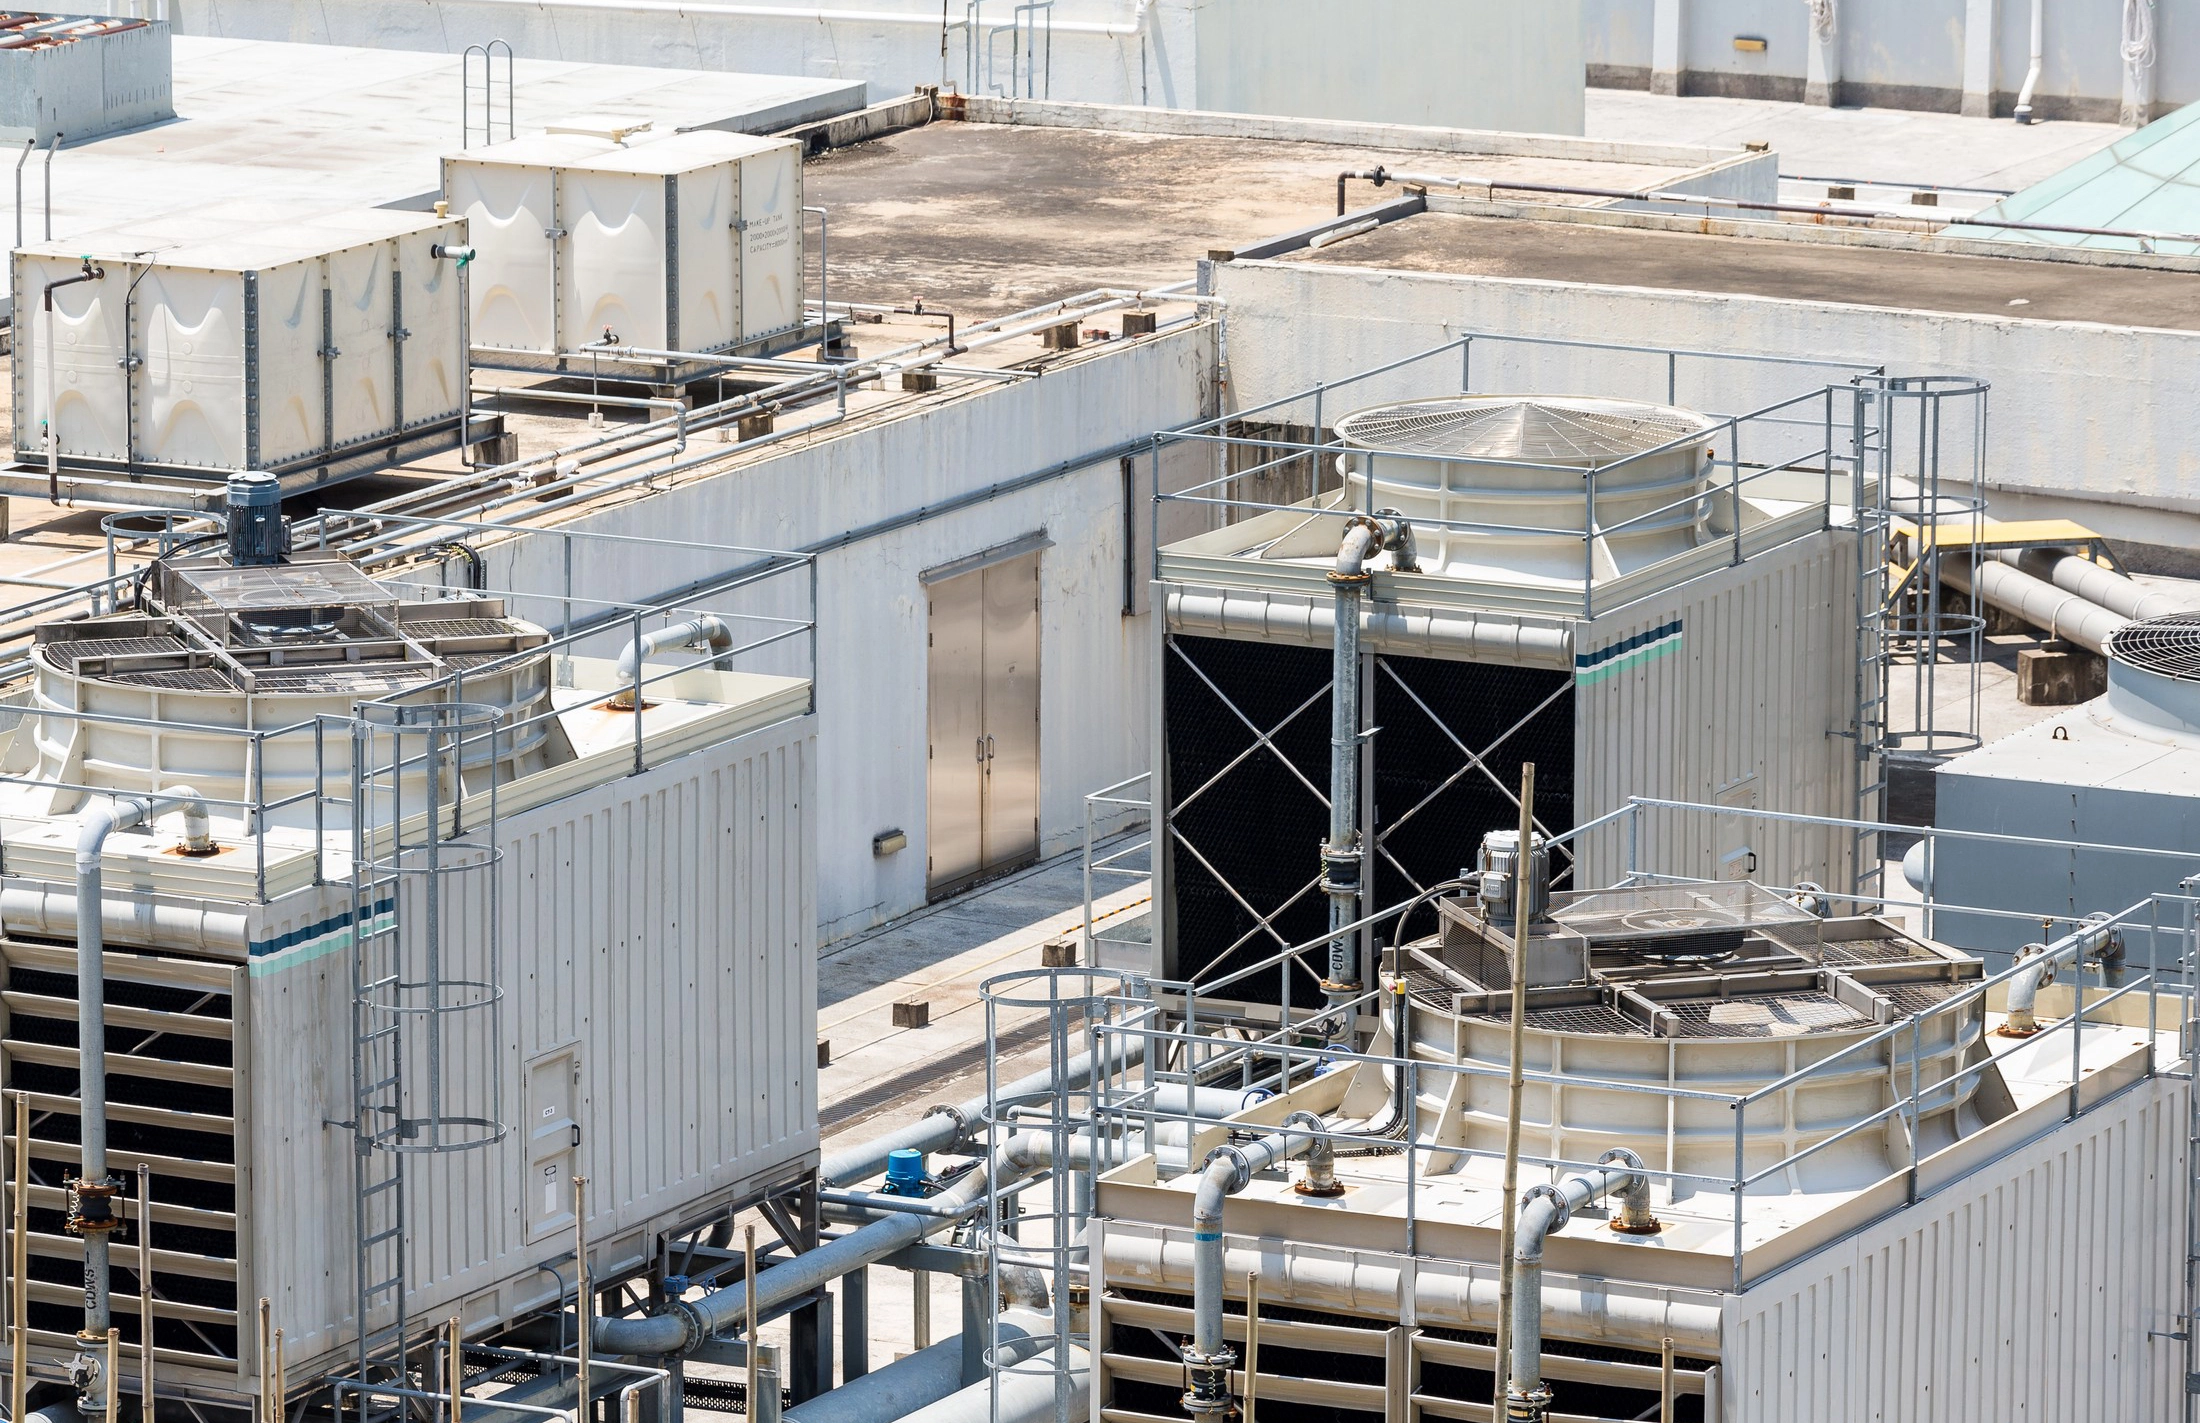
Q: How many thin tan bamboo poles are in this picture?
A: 12